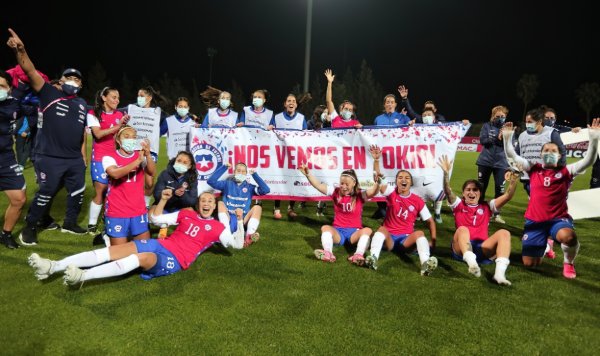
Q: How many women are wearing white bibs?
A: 6